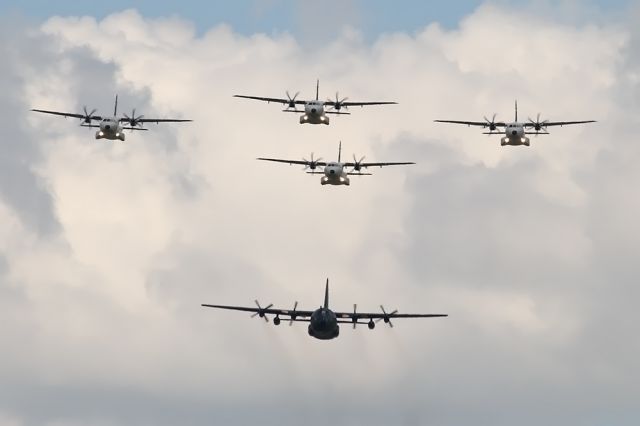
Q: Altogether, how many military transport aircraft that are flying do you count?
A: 5